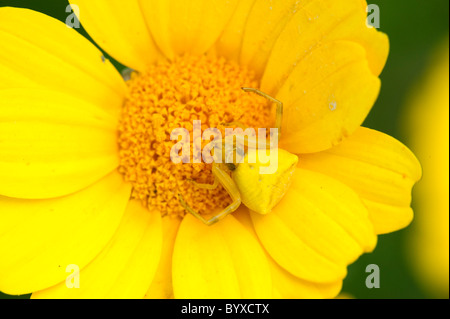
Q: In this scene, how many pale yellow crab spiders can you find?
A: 1